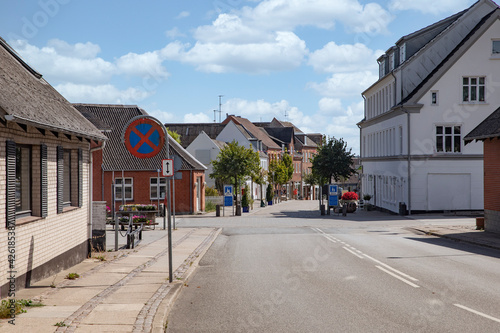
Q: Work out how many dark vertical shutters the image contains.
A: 4